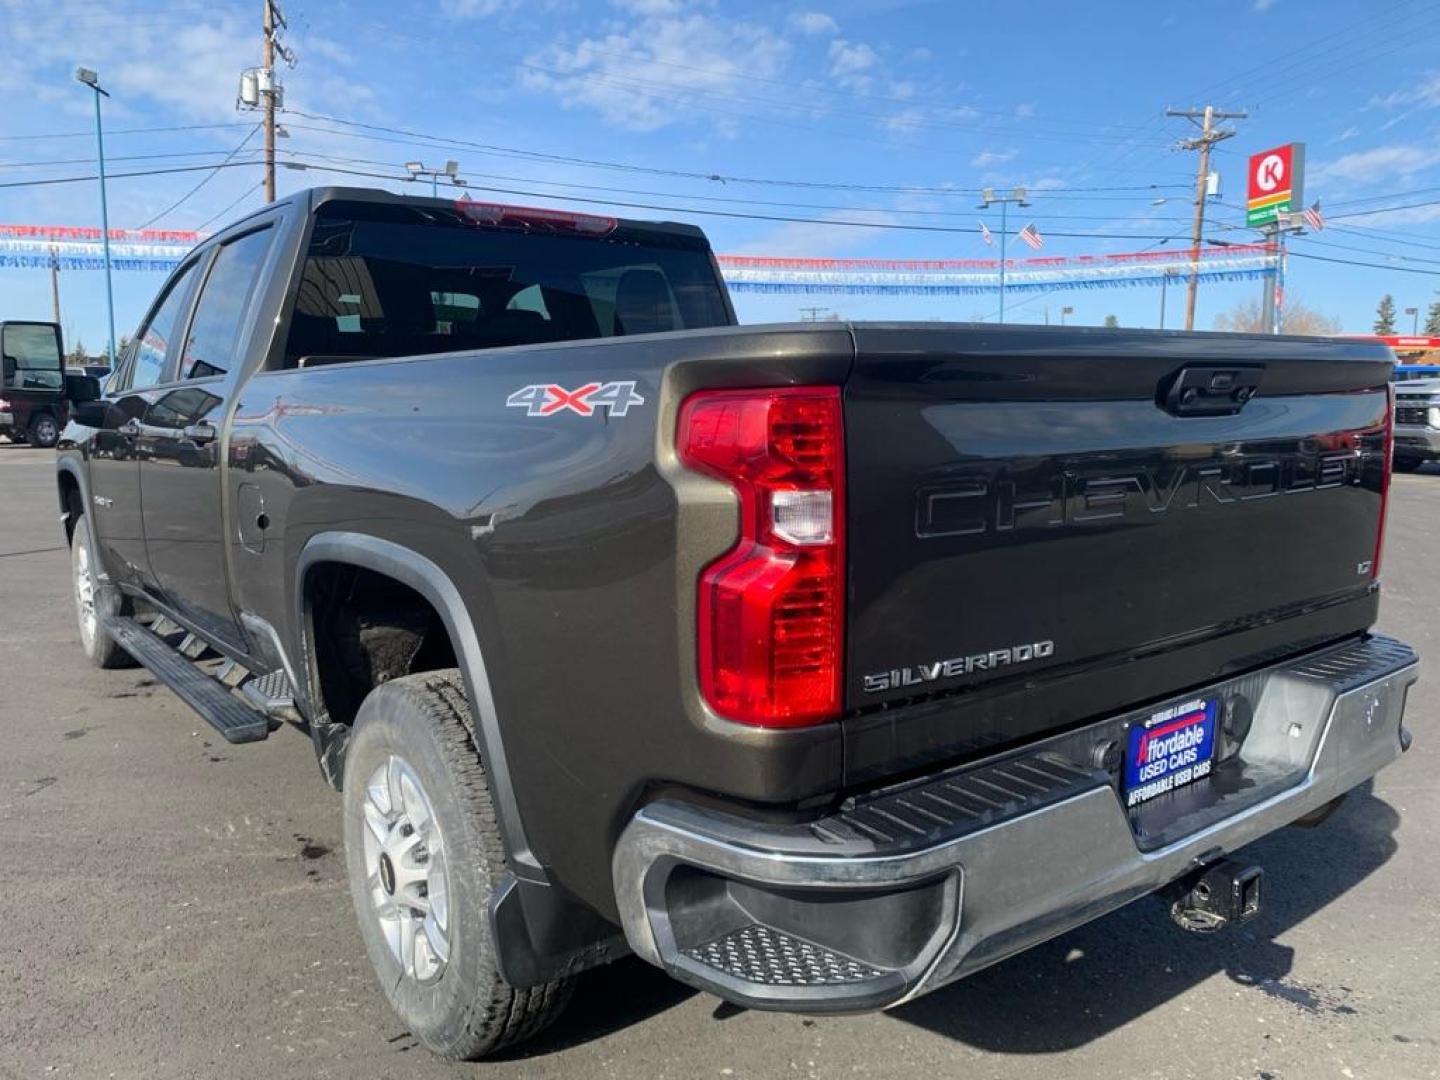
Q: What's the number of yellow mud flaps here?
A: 0